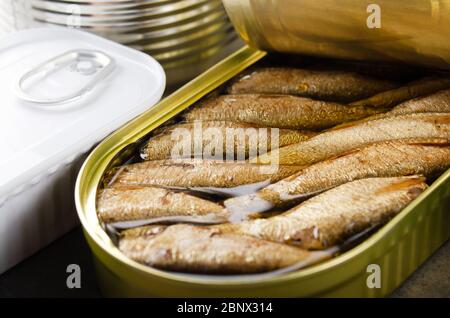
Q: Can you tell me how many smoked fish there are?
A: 11